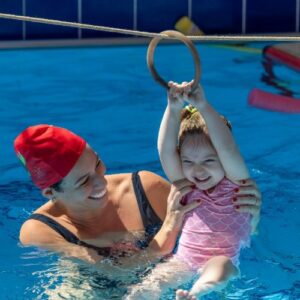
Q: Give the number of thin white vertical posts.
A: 6